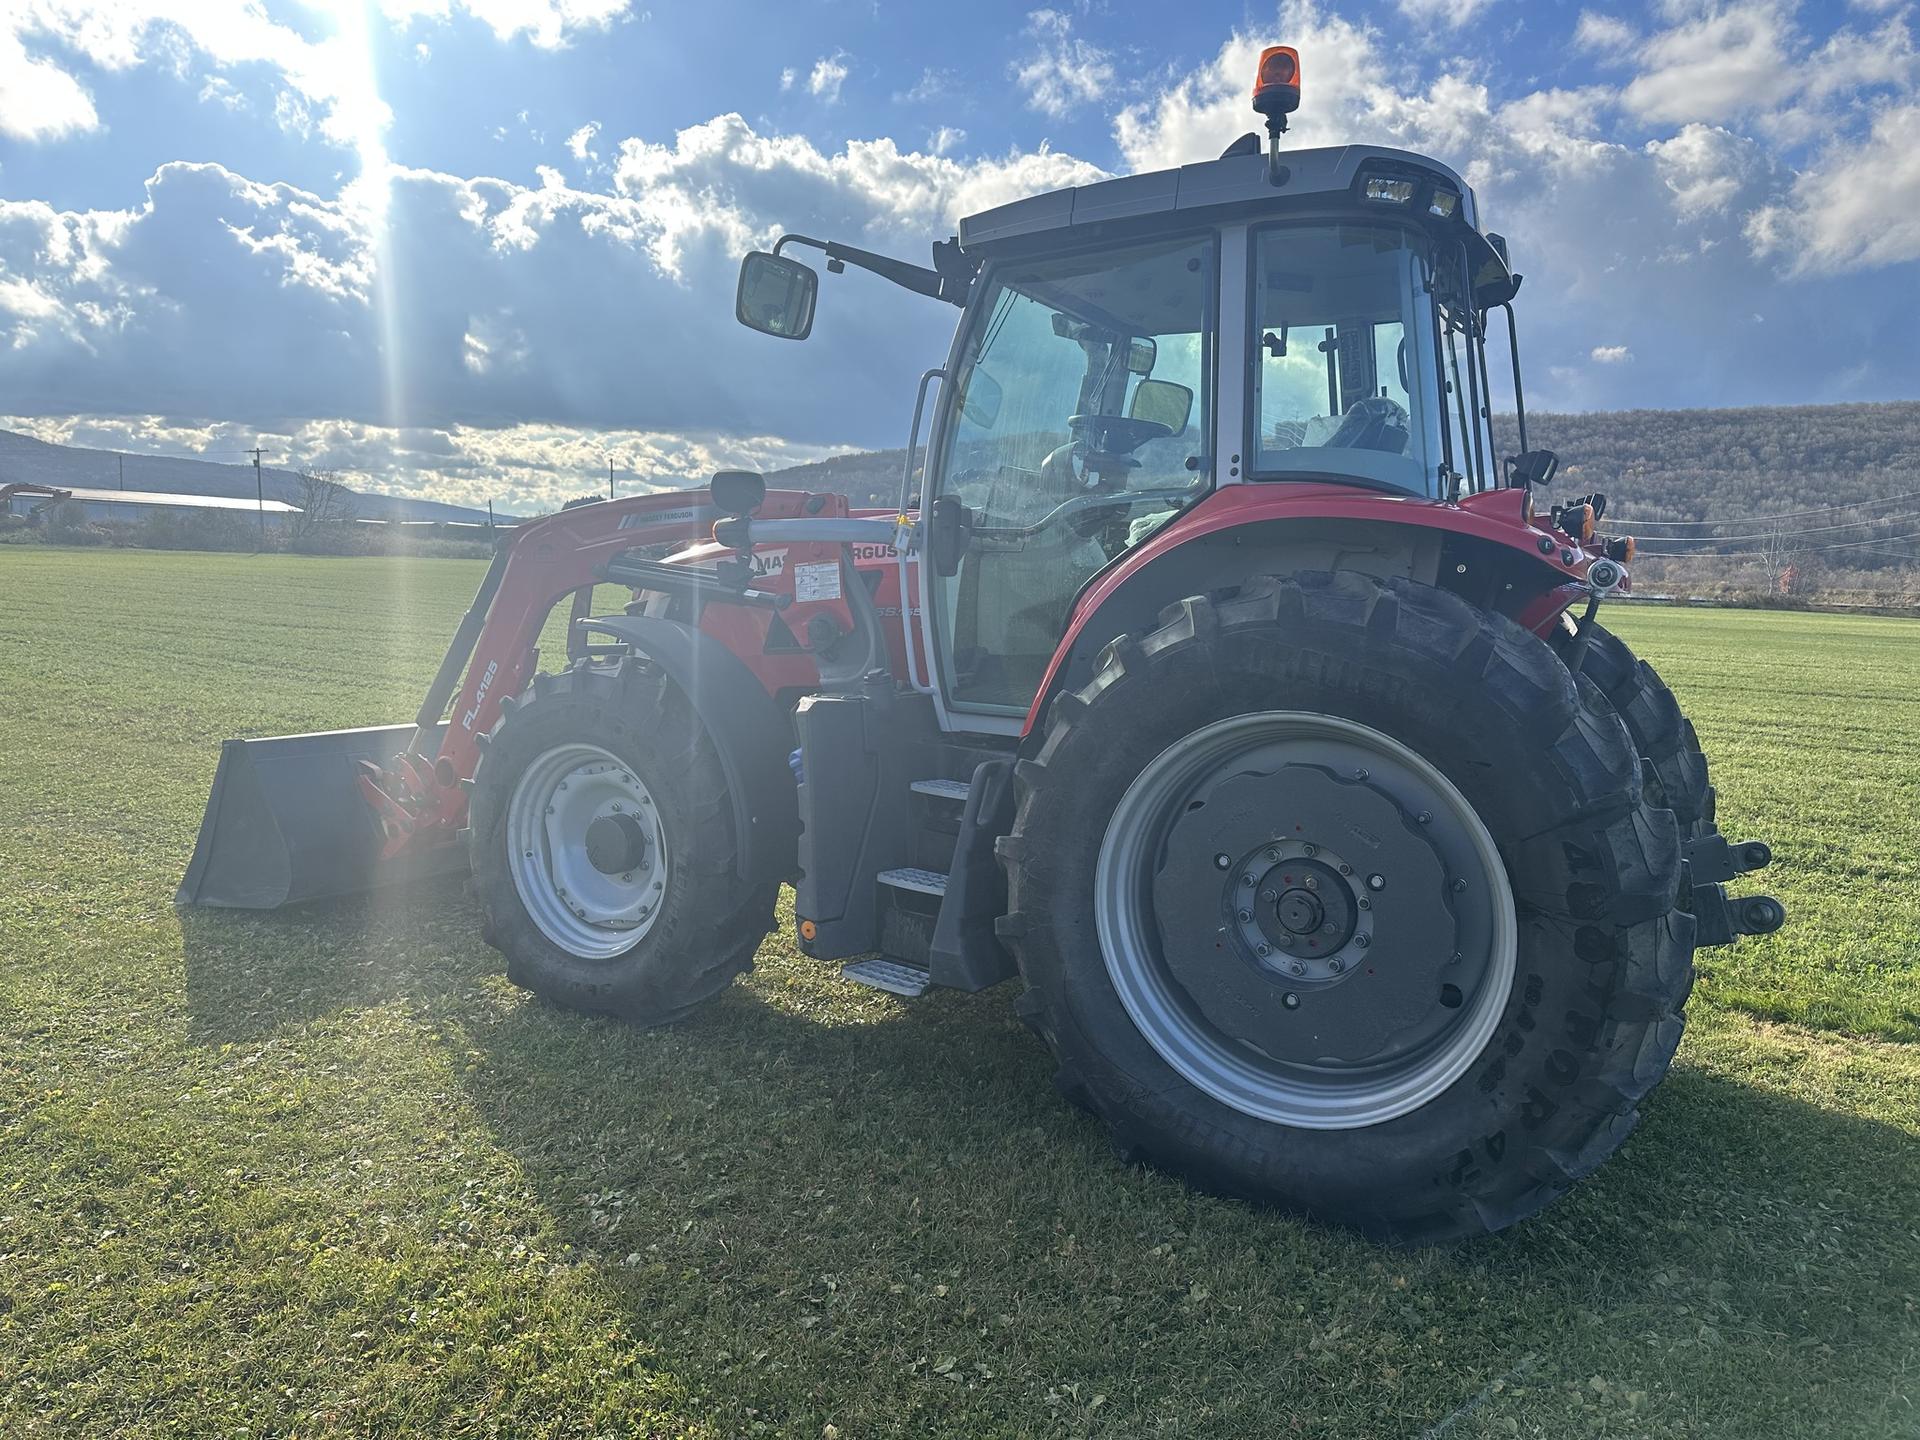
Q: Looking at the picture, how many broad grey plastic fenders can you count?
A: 1